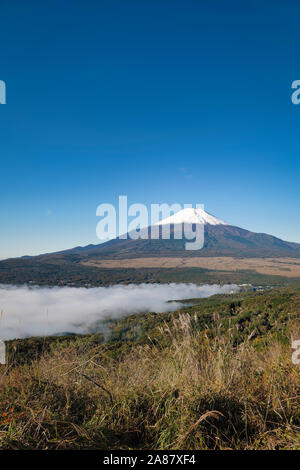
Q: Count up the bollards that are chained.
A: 0